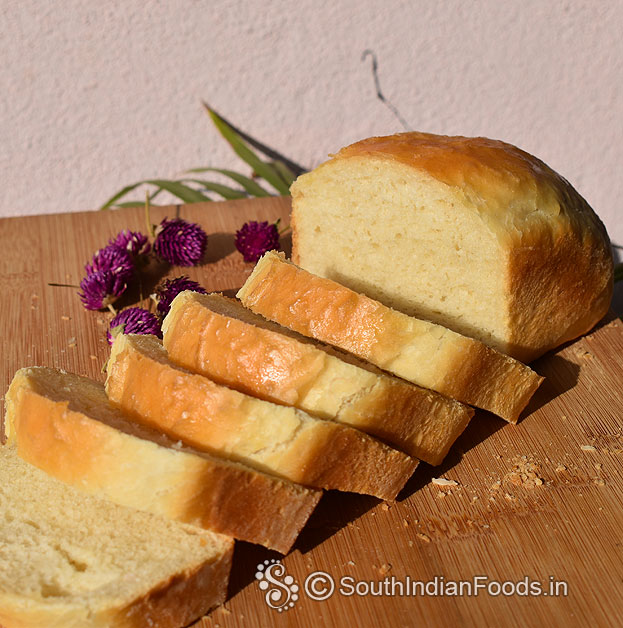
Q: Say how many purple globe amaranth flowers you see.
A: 7